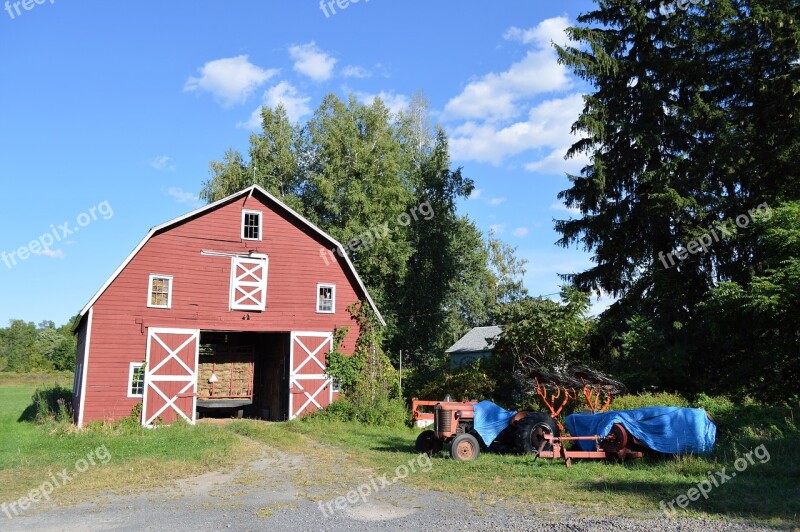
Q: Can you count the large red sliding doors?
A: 2